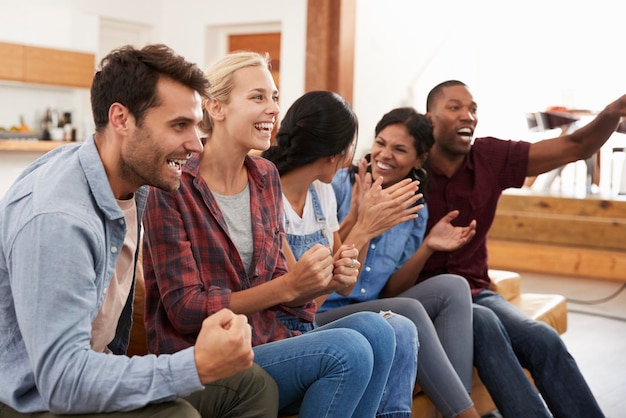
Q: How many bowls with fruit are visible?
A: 1